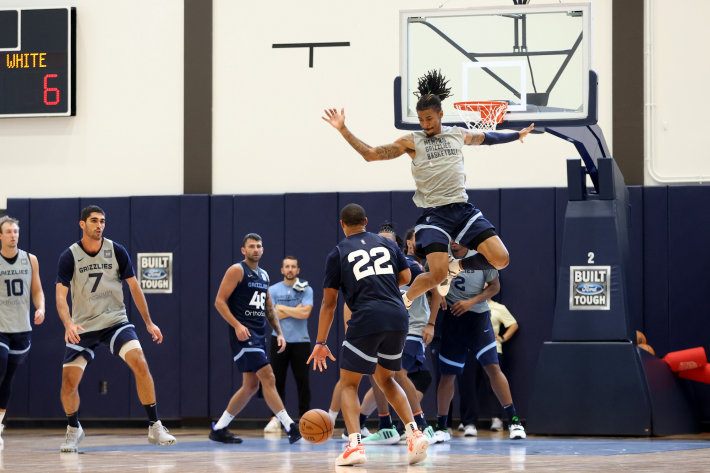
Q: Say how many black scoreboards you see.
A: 1